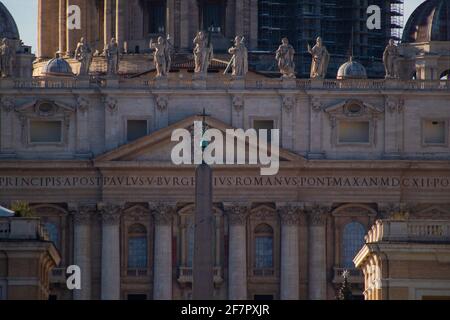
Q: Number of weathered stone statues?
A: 9